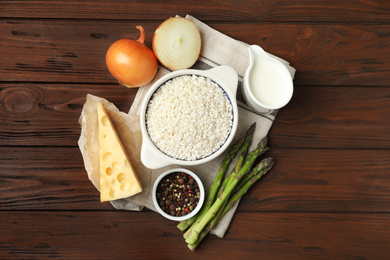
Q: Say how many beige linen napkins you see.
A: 1